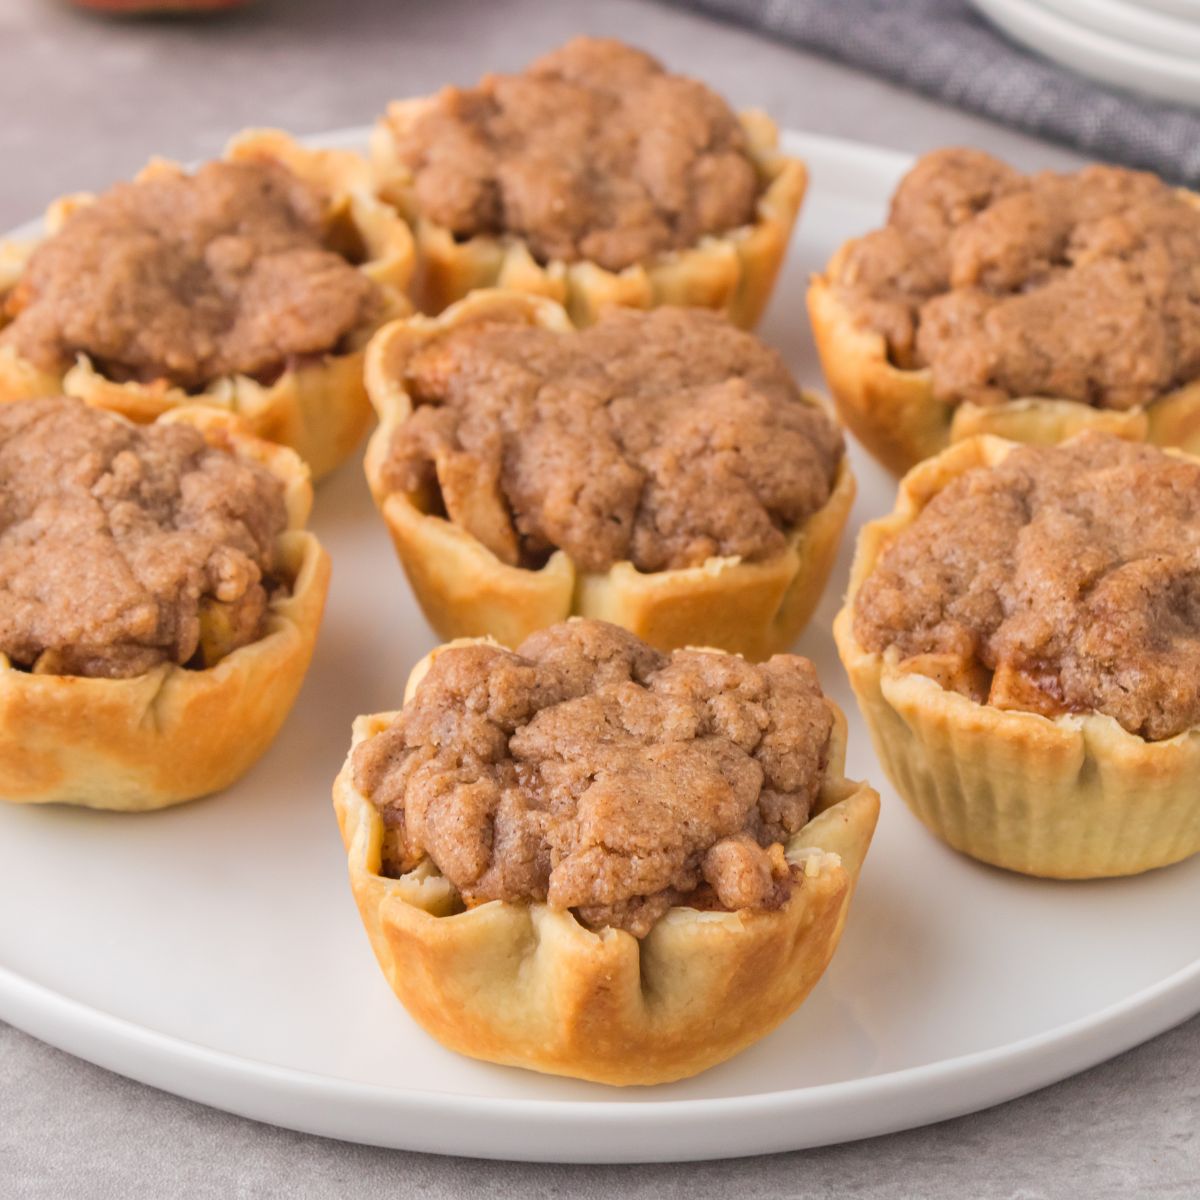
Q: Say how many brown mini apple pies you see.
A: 7